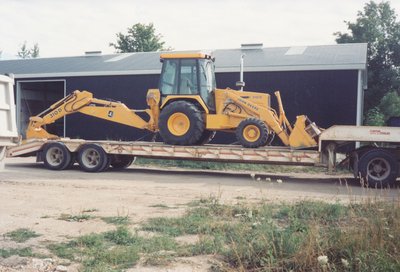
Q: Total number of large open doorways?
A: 1